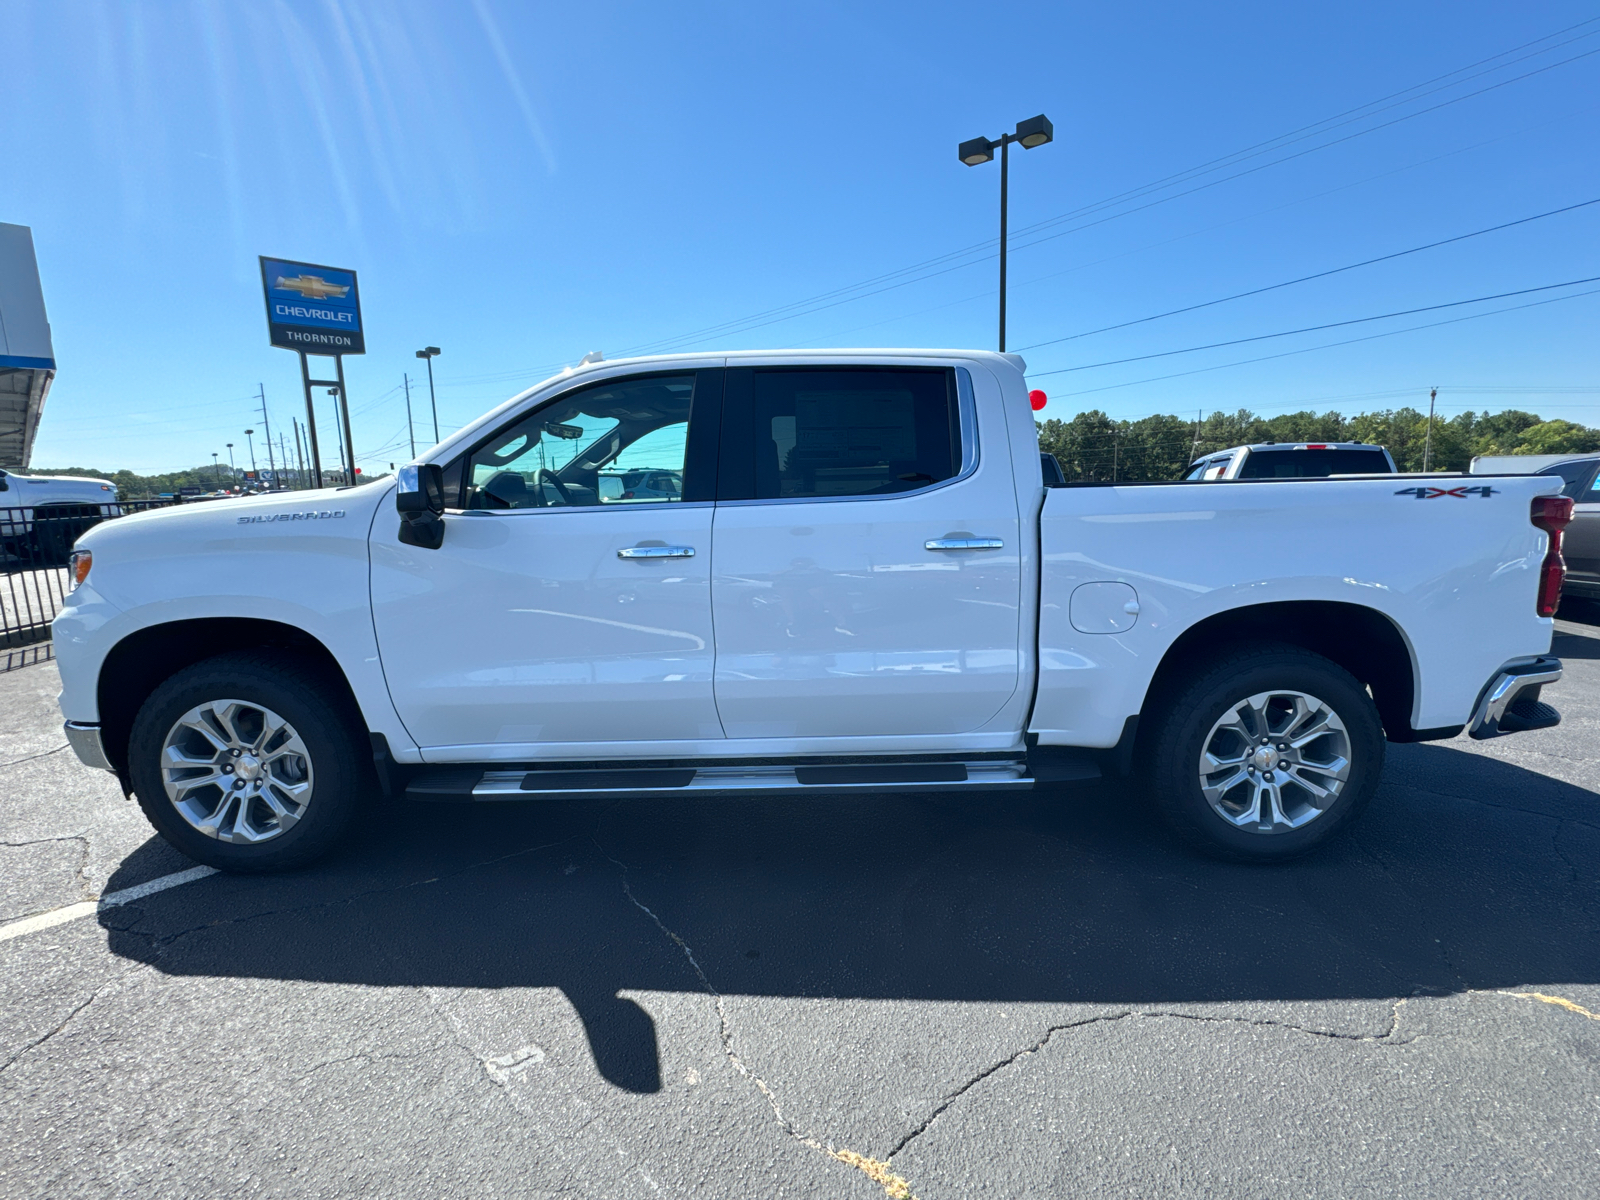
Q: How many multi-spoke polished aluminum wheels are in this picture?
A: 2